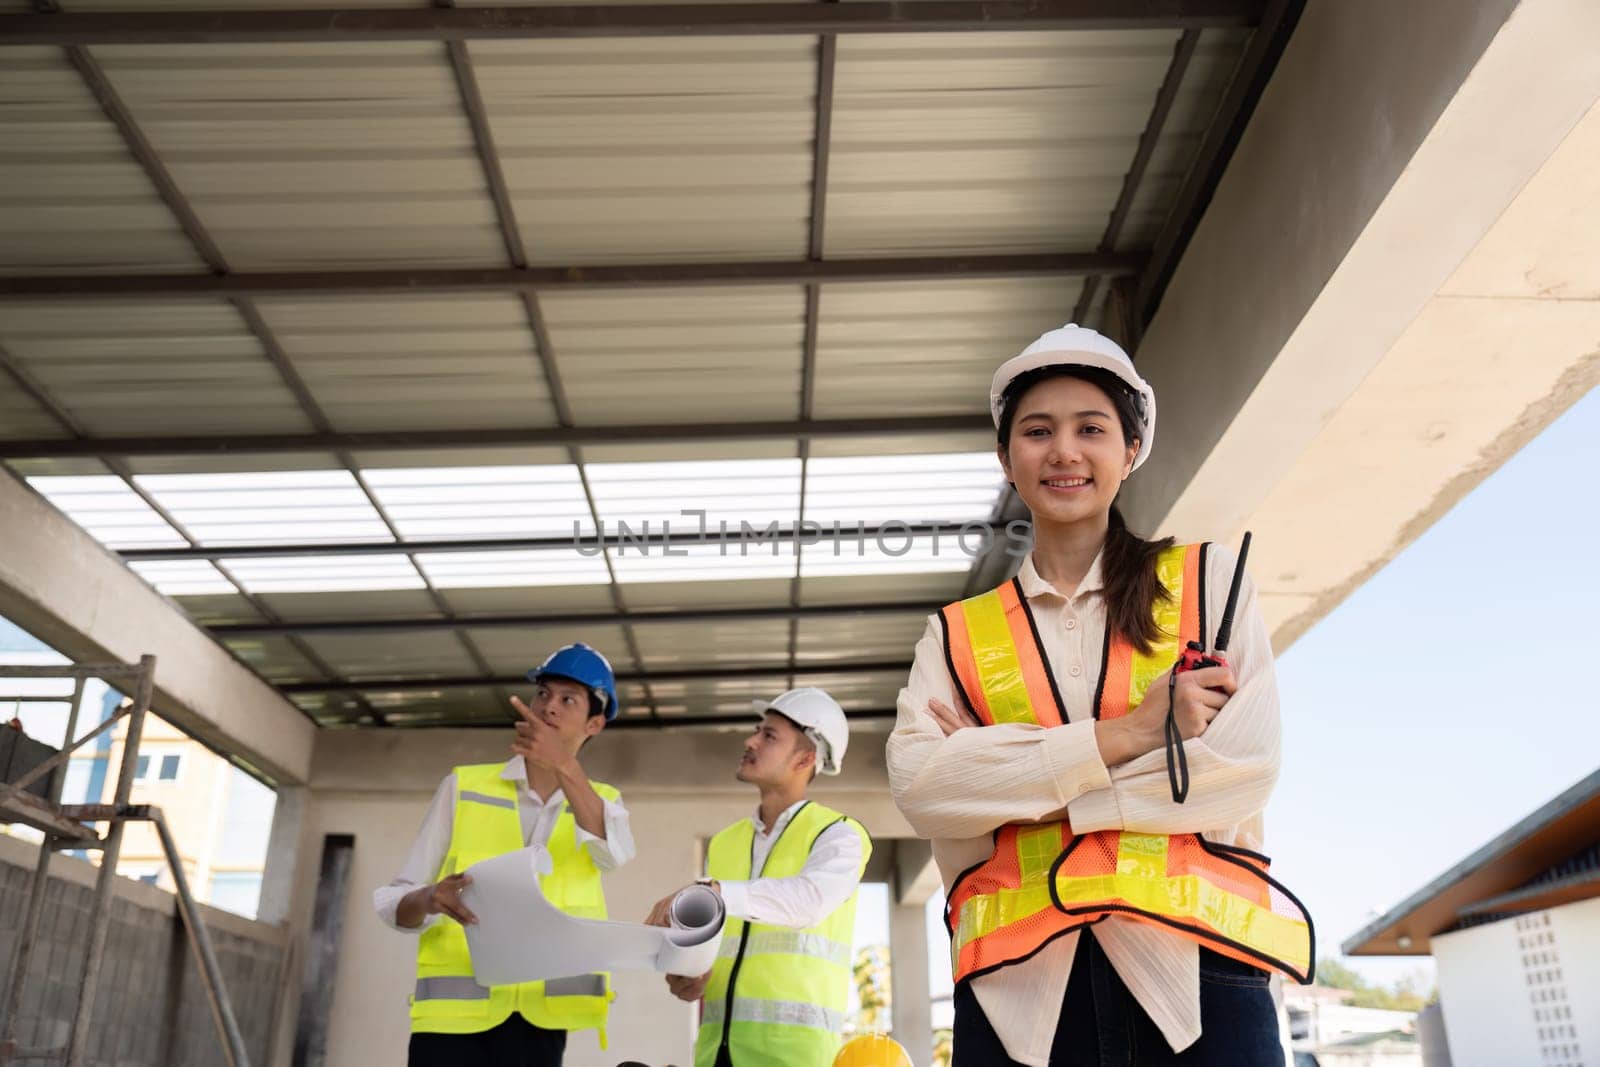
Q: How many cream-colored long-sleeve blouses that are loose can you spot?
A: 1